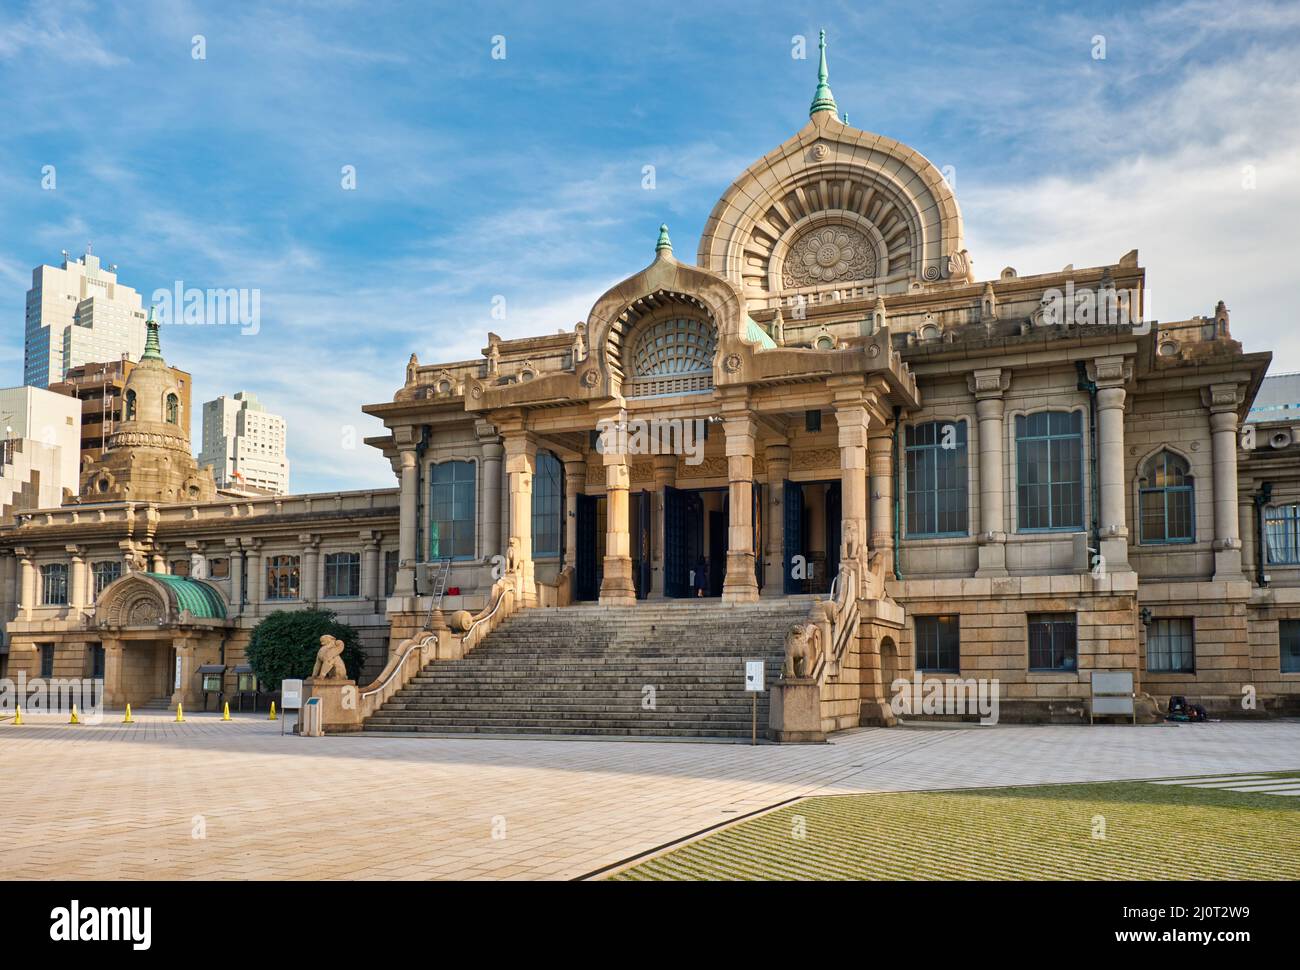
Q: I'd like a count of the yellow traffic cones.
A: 6